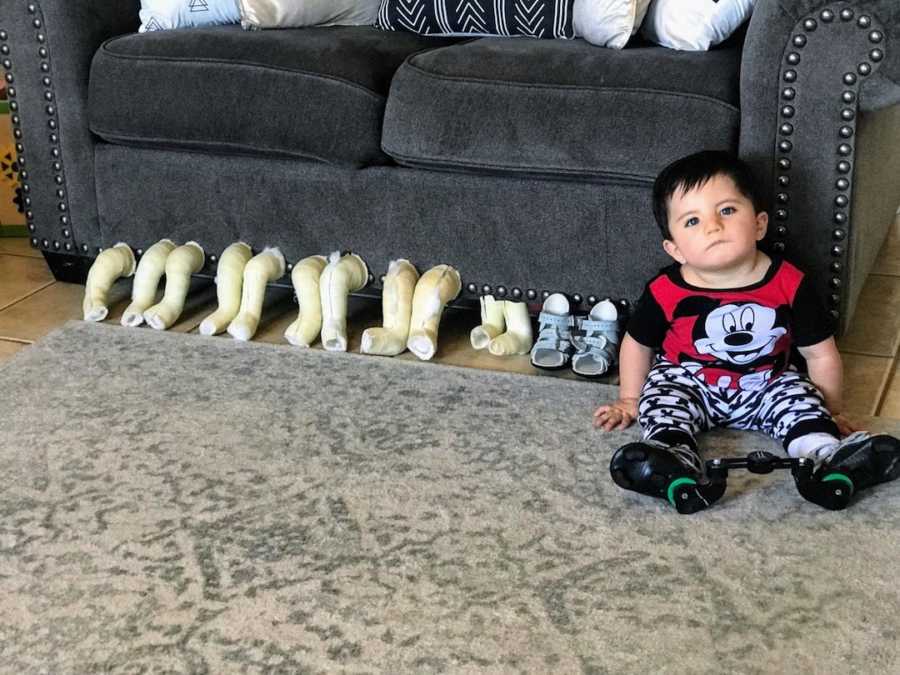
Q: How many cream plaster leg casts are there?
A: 11